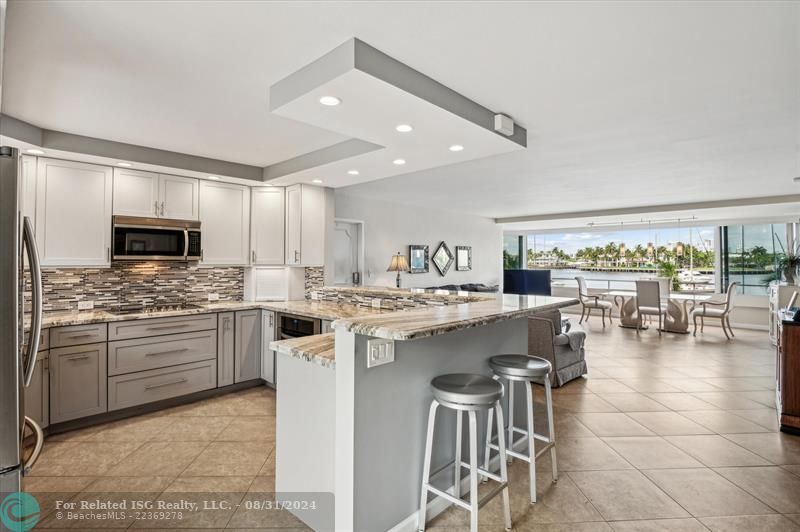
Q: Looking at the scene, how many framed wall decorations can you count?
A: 3